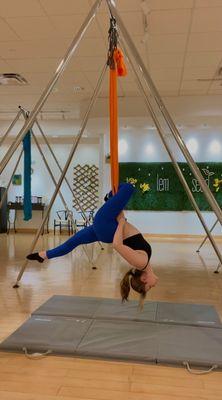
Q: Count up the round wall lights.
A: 4